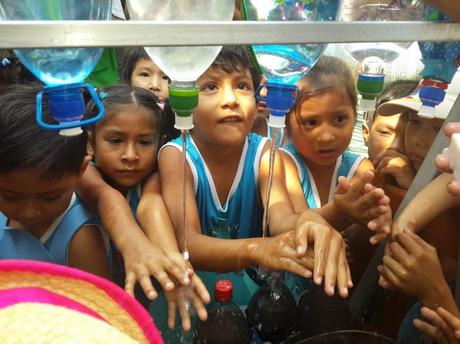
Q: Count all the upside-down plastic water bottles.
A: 5